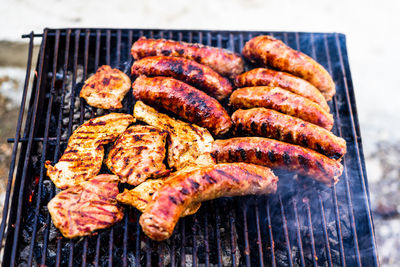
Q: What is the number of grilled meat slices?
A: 6